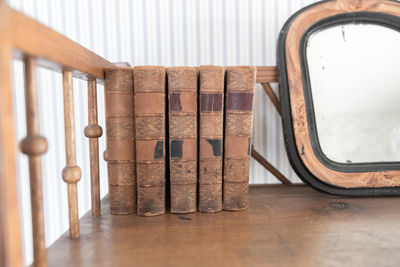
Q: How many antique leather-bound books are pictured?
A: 5